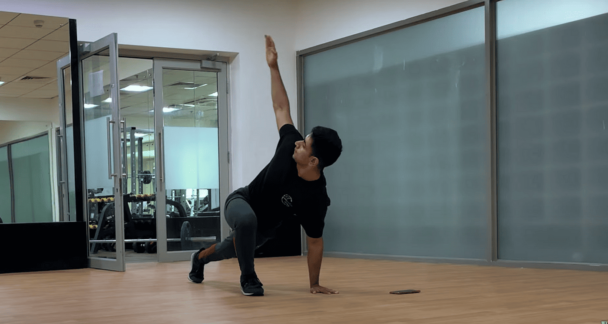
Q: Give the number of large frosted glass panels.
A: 2